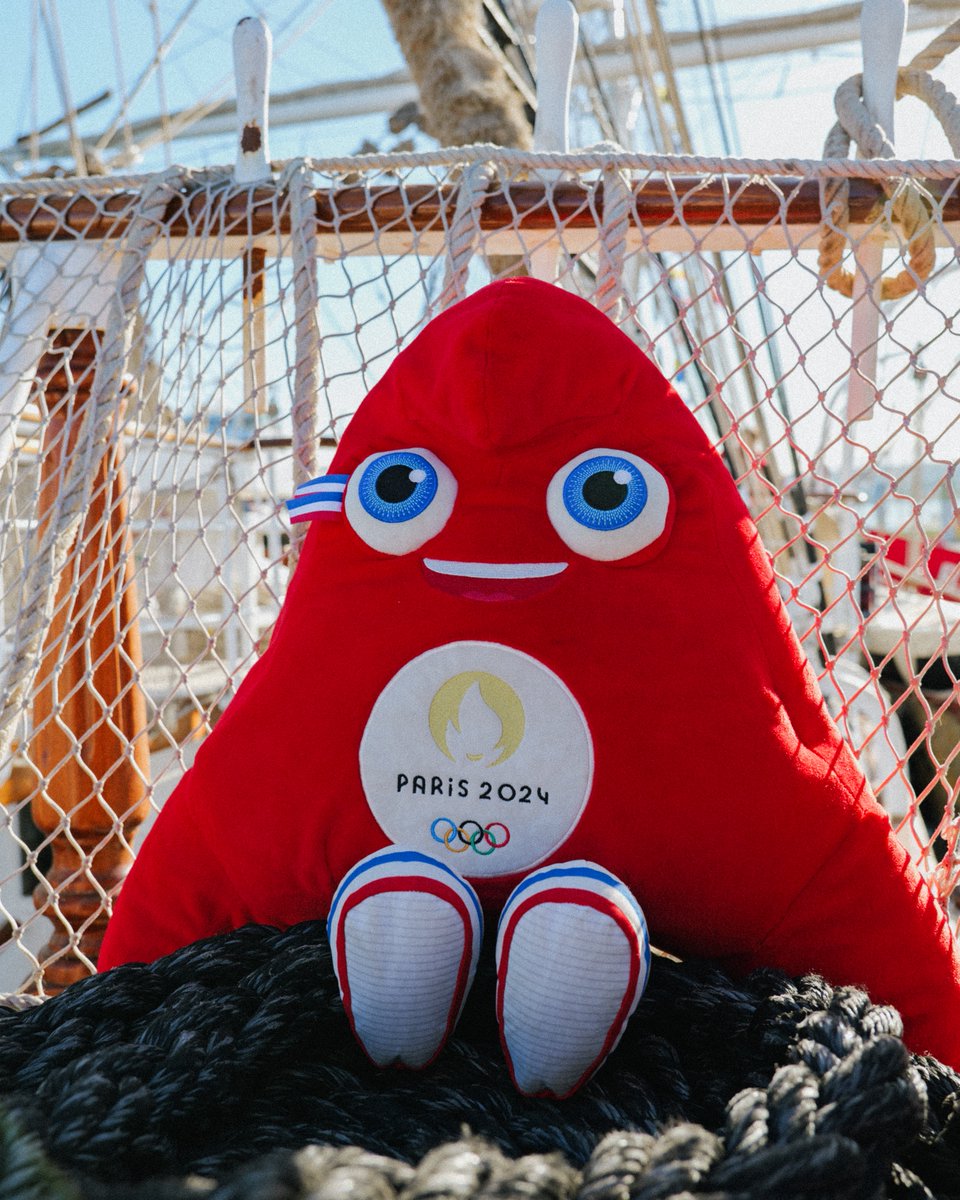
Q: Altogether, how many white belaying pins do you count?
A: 3